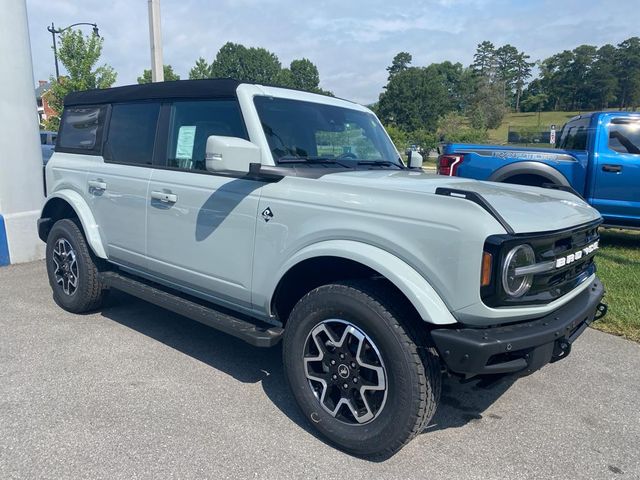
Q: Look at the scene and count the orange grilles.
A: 0